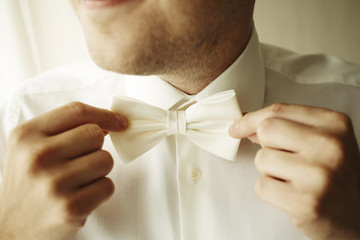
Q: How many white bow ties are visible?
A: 1